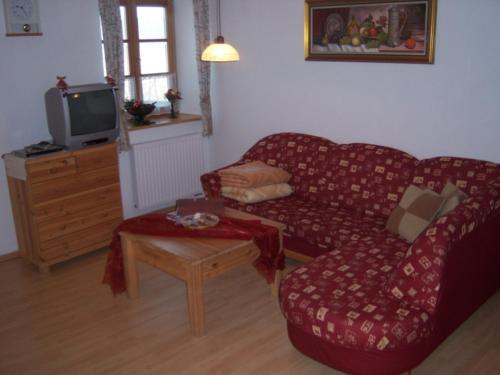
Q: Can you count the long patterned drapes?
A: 2